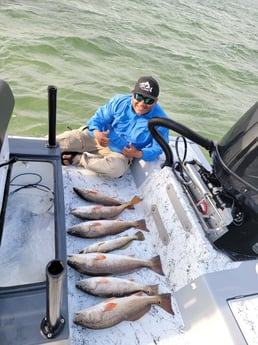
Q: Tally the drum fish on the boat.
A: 6